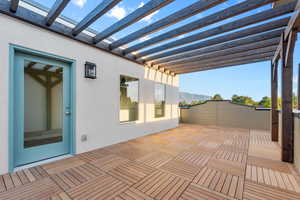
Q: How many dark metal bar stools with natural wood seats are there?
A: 0